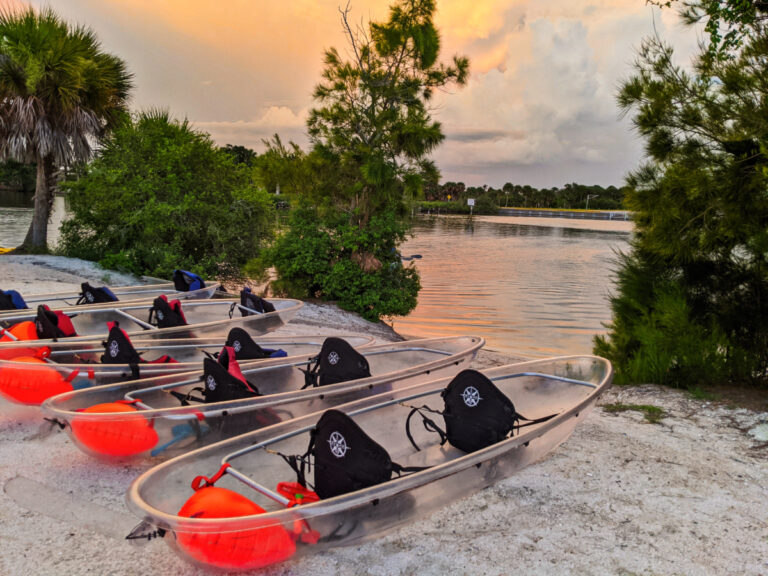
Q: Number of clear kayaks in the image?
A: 5